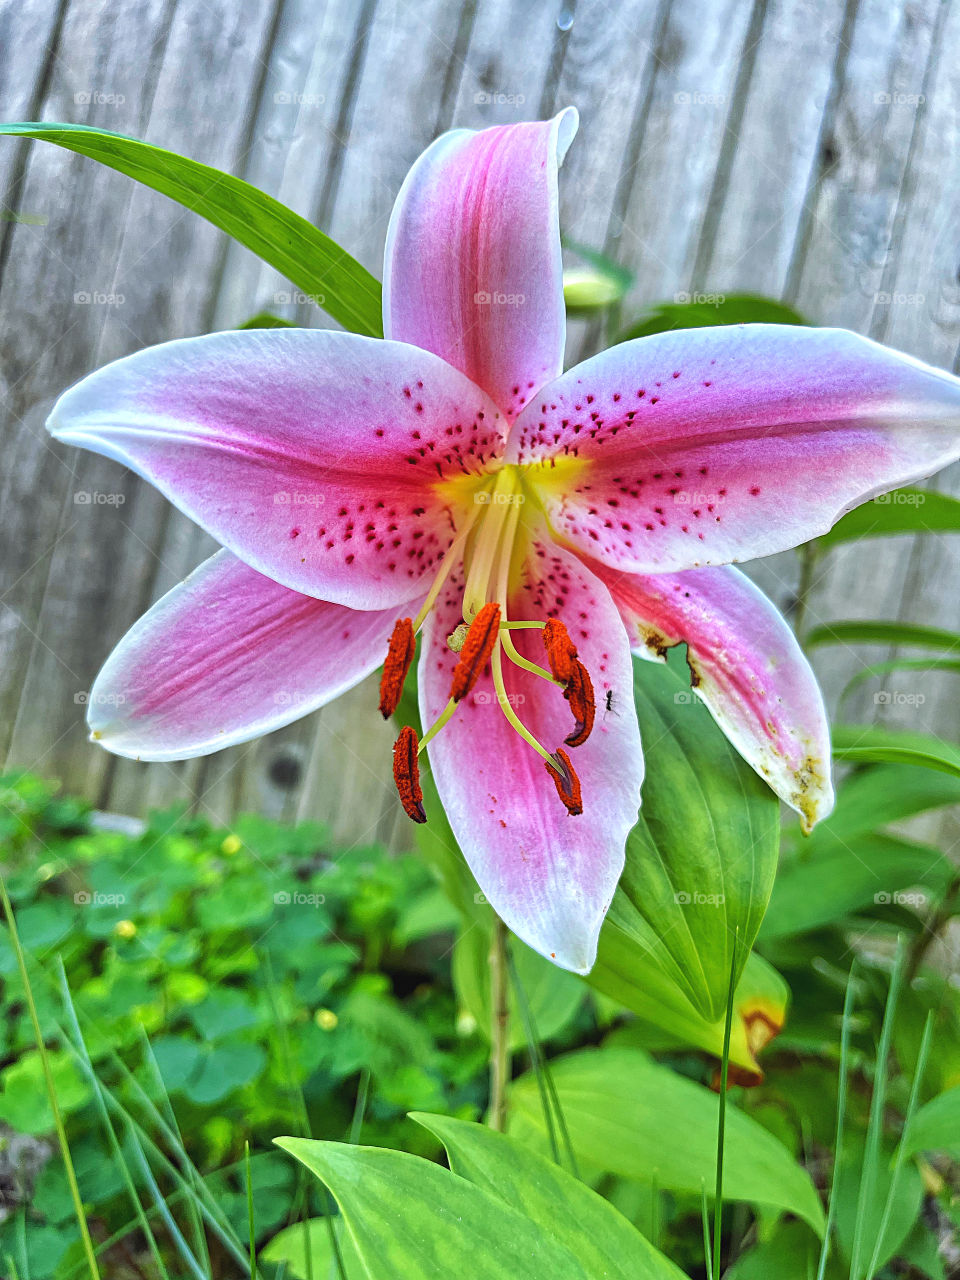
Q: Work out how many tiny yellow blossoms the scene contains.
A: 3